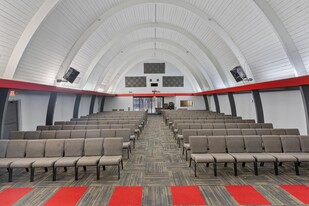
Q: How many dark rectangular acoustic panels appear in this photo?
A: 3